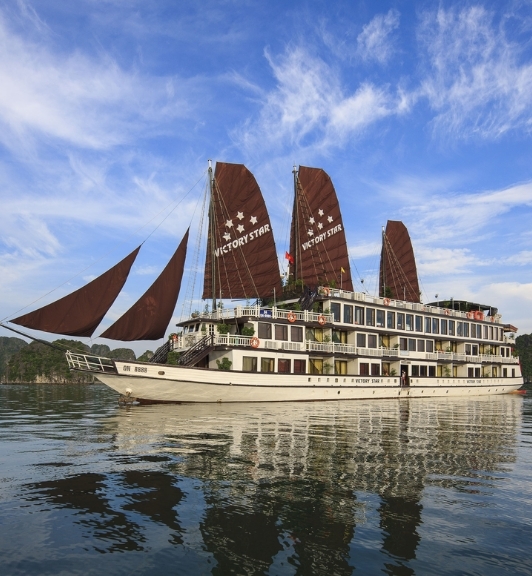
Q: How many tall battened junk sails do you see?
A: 3